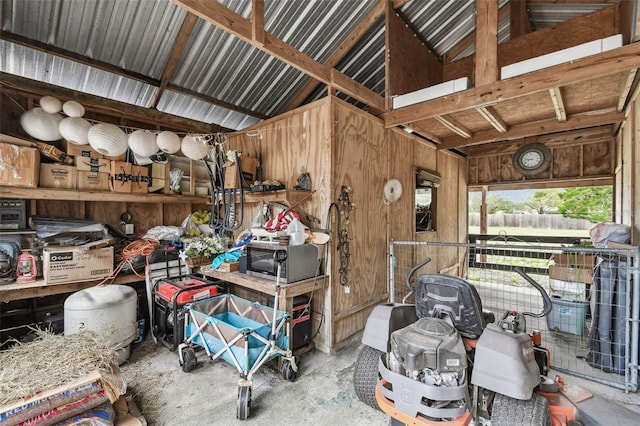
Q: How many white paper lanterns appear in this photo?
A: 8